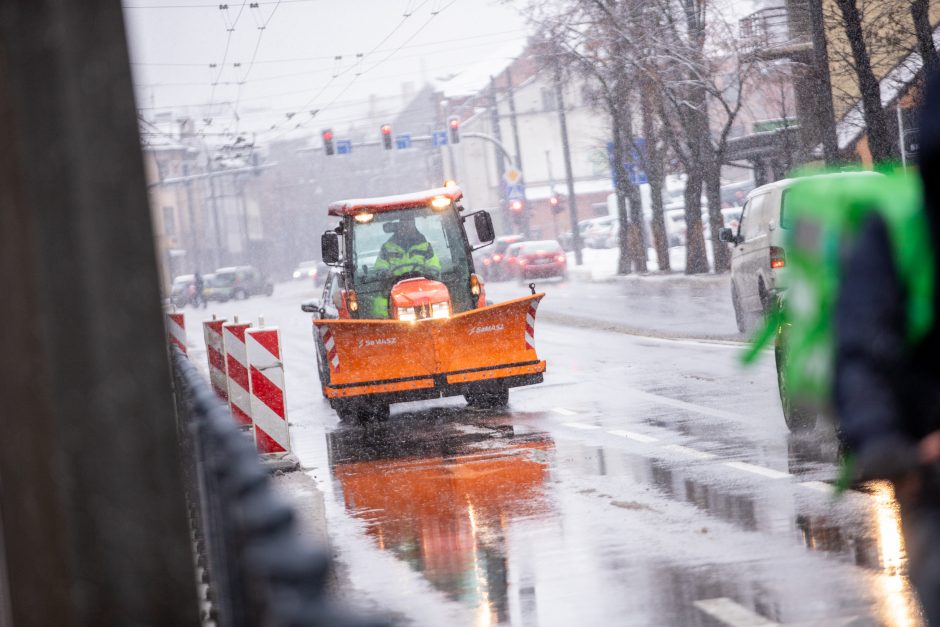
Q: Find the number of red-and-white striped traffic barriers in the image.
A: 4